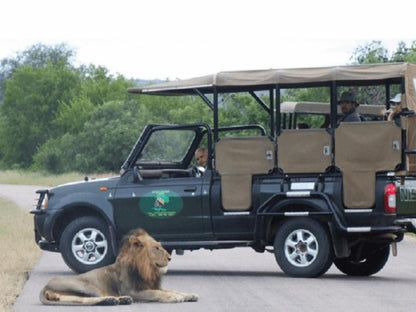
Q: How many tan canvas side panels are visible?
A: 3